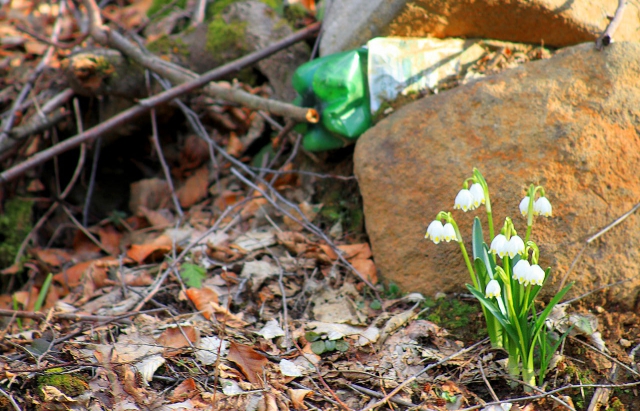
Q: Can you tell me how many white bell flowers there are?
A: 11